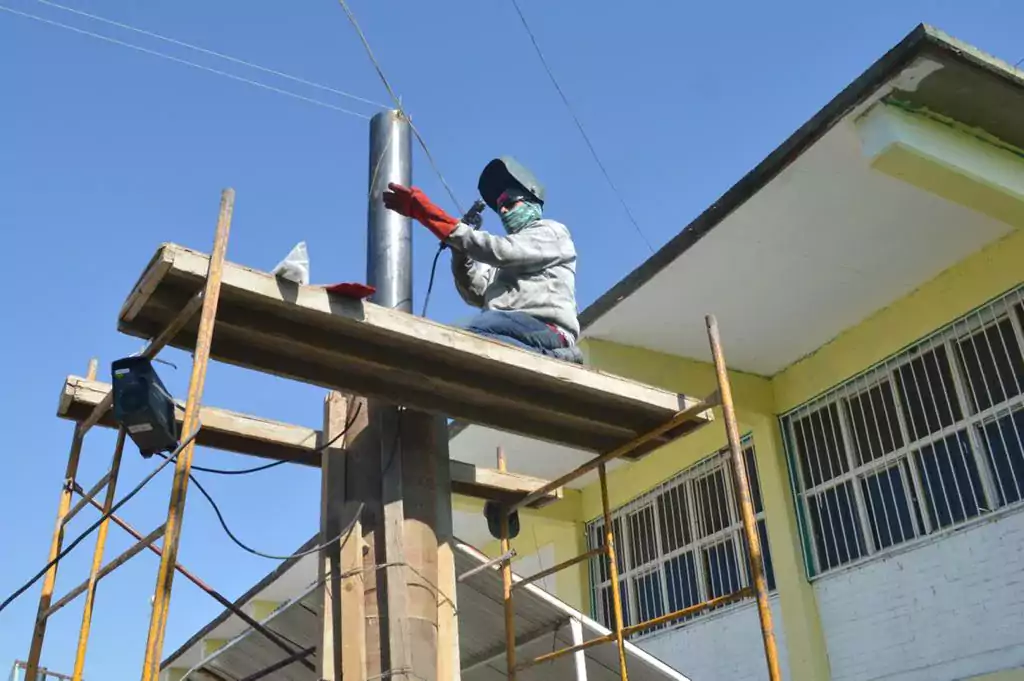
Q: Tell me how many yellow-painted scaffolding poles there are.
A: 6